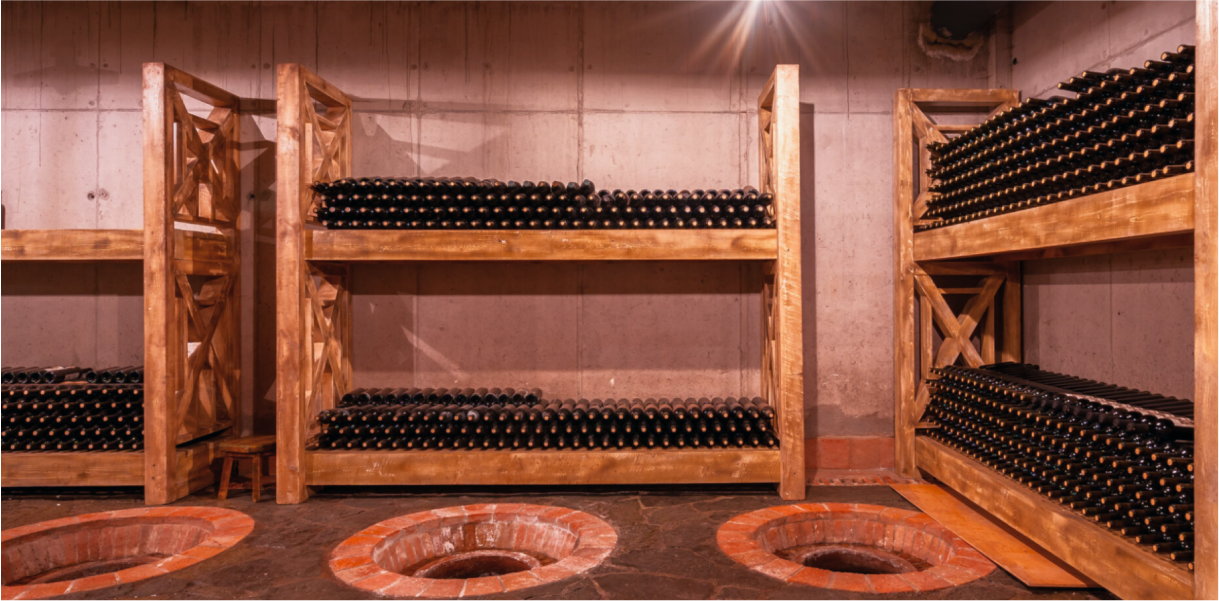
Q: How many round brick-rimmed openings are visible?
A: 3